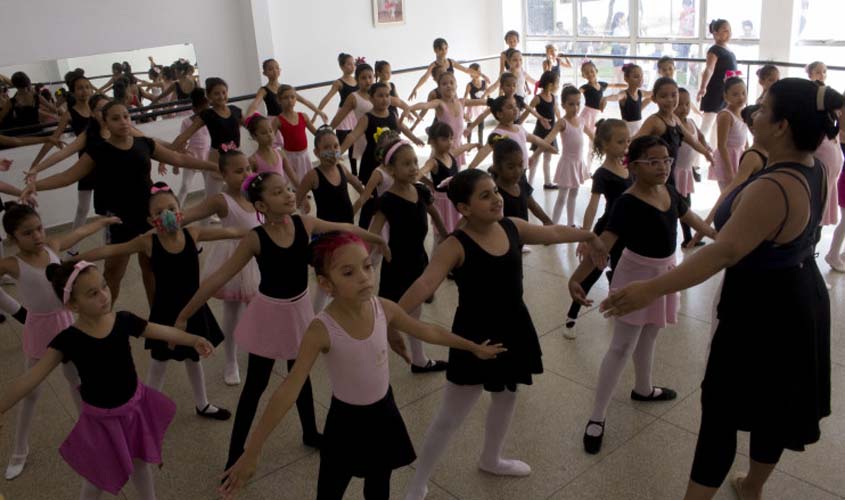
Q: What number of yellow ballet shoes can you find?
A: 0